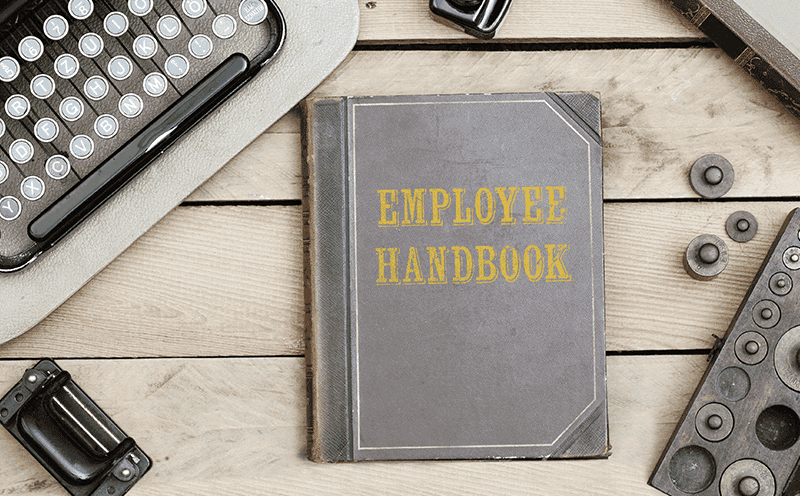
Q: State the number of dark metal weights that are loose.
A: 3